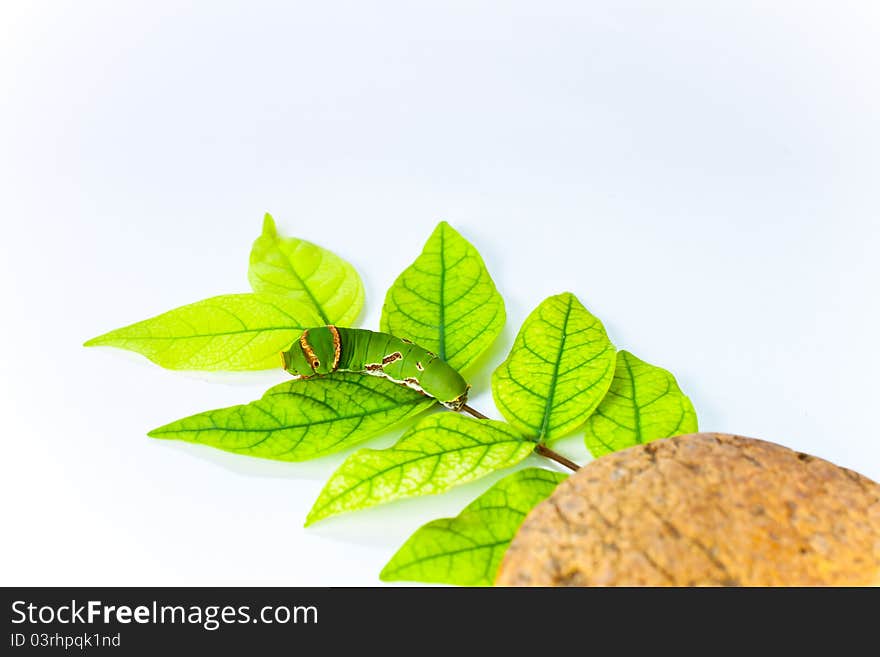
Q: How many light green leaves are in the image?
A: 8